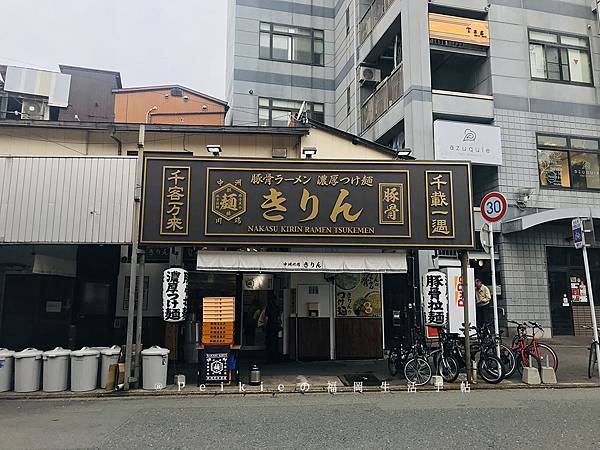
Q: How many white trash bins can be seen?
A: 6